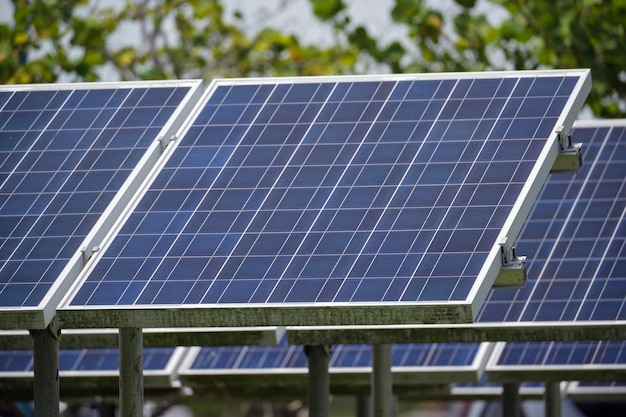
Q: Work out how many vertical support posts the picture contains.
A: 6